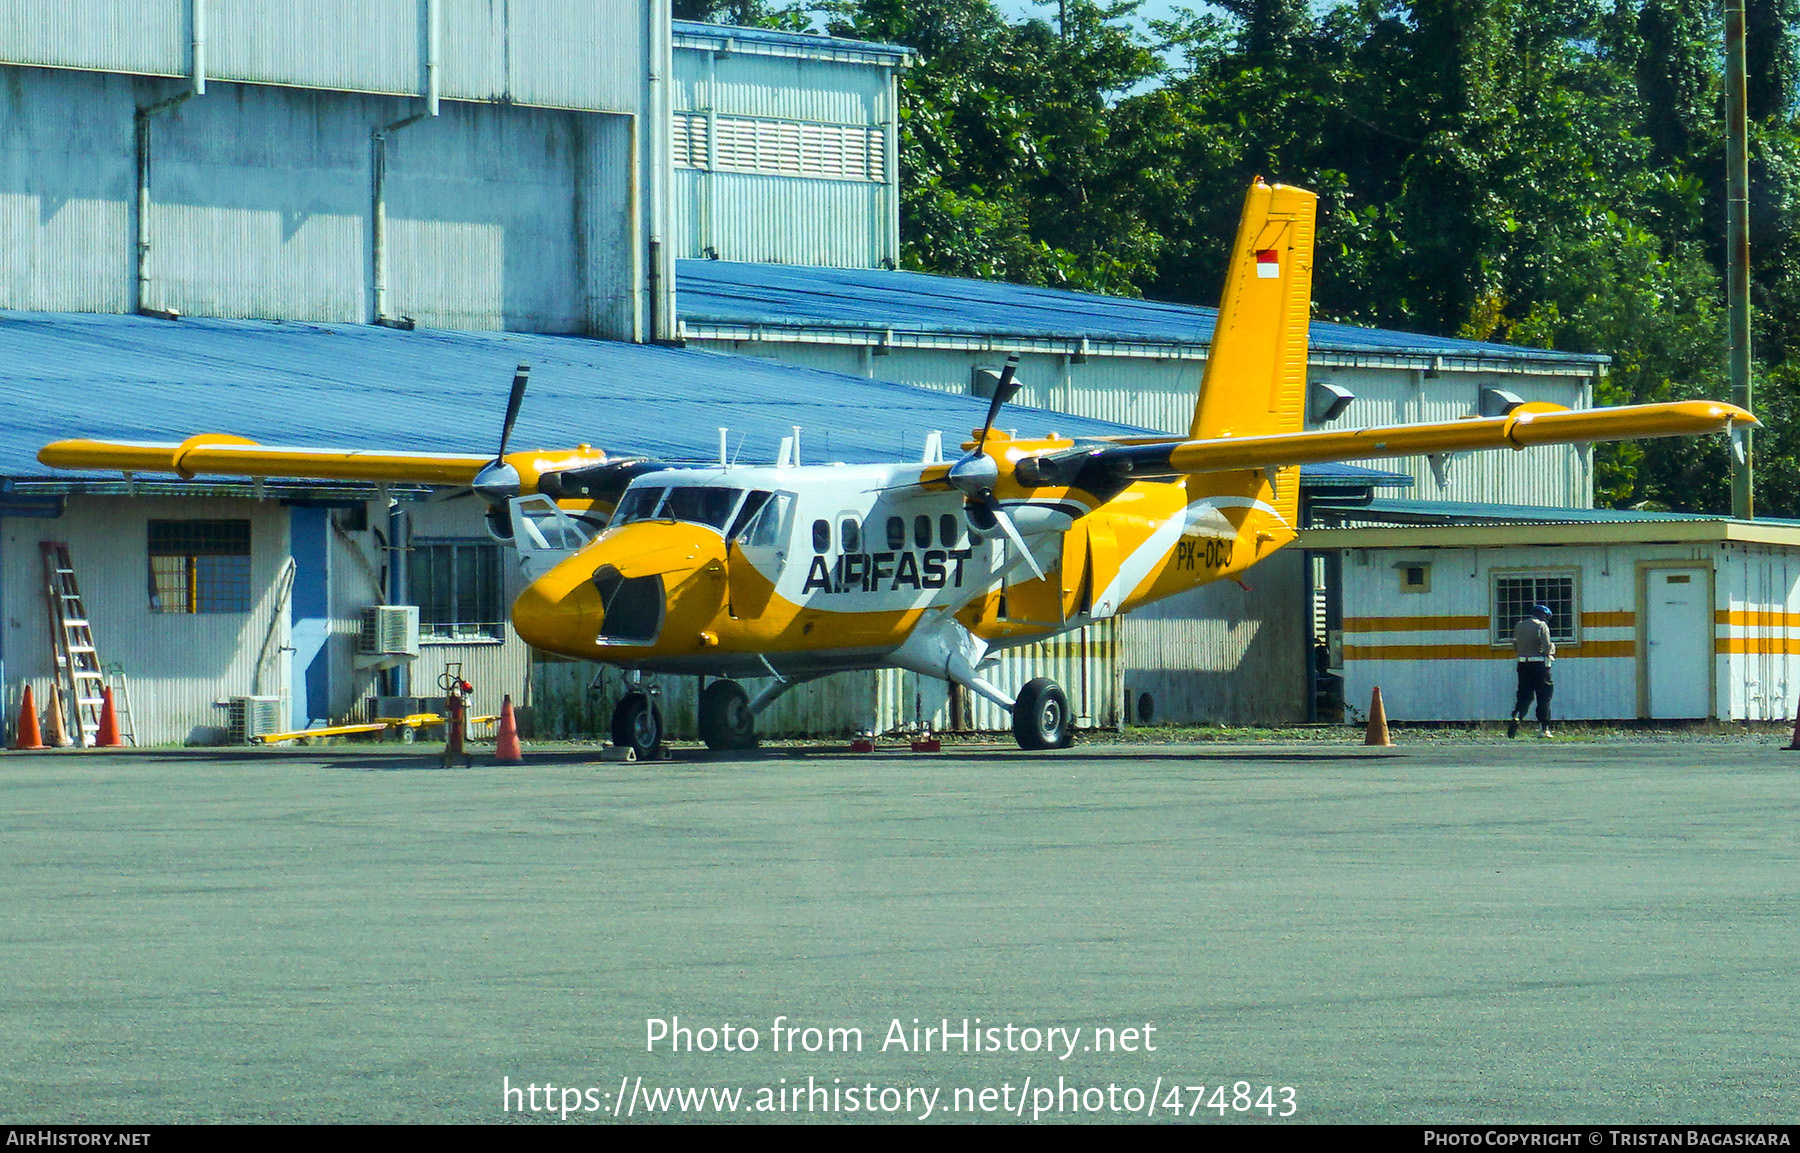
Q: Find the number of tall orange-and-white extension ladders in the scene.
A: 1